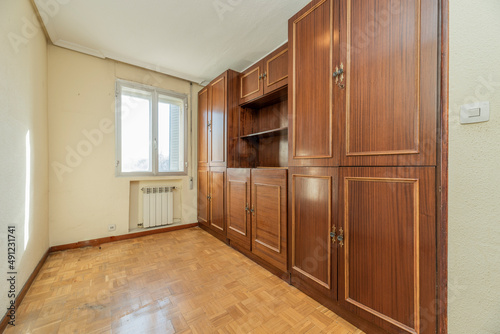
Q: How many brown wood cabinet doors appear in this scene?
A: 12